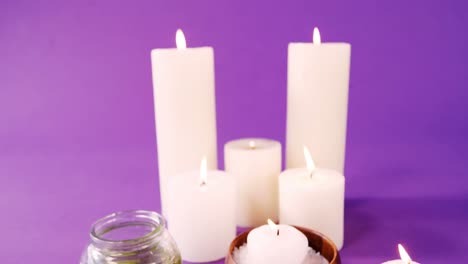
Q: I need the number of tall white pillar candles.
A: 2